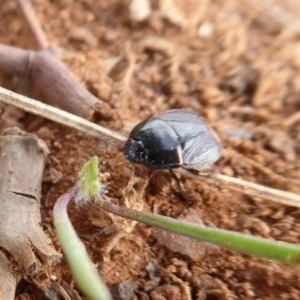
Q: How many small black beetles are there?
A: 1